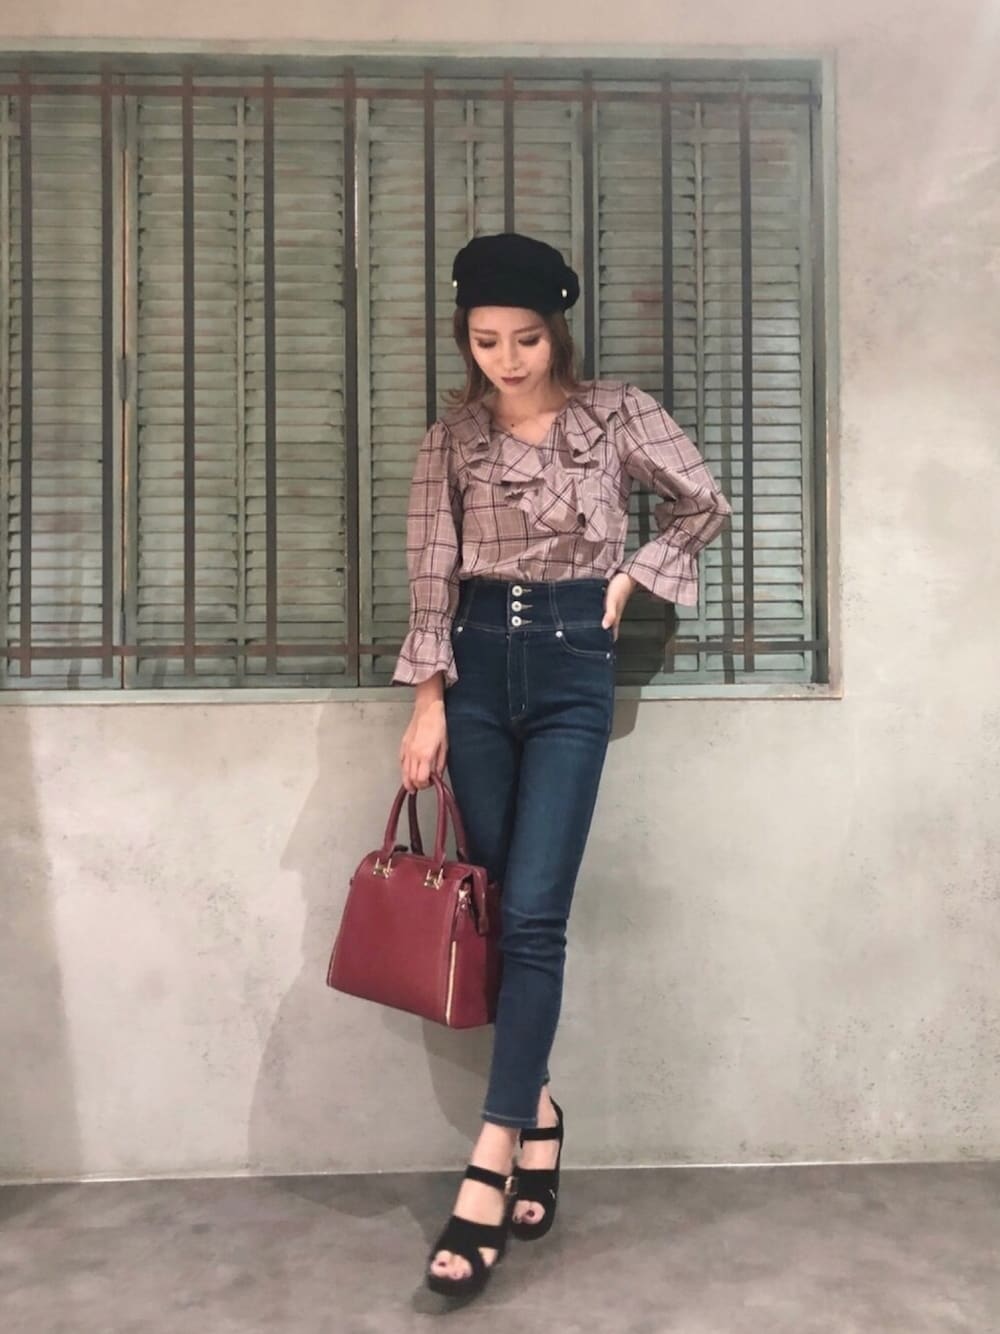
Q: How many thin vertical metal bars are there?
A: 10